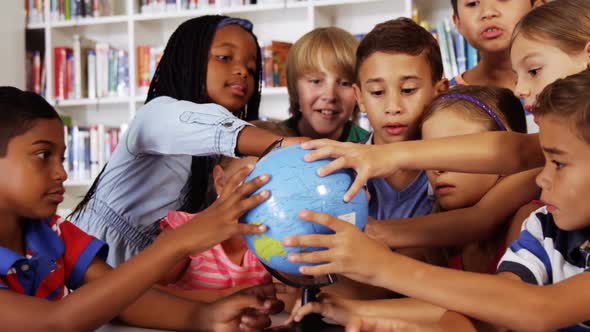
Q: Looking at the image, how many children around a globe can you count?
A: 9